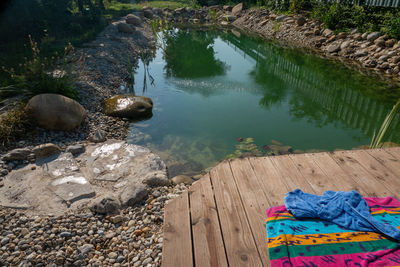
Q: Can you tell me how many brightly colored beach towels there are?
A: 1